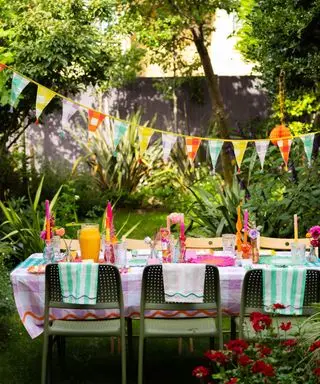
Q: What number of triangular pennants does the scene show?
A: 14